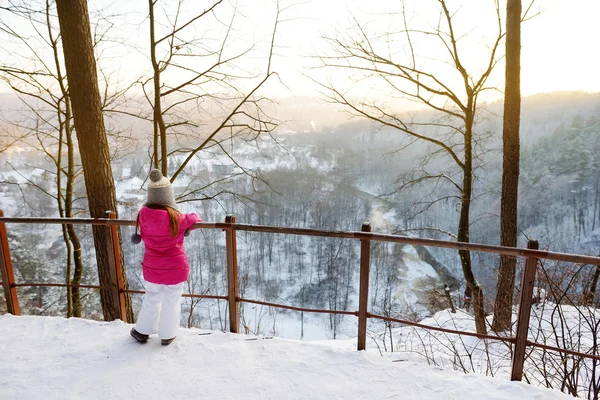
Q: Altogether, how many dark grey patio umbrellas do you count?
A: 0